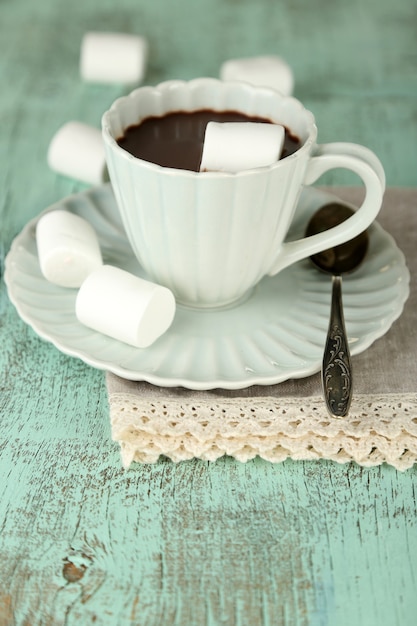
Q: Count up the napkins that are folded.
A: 1